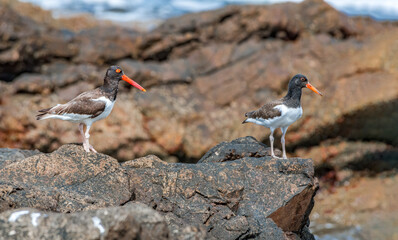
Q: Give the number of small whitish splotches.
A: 3